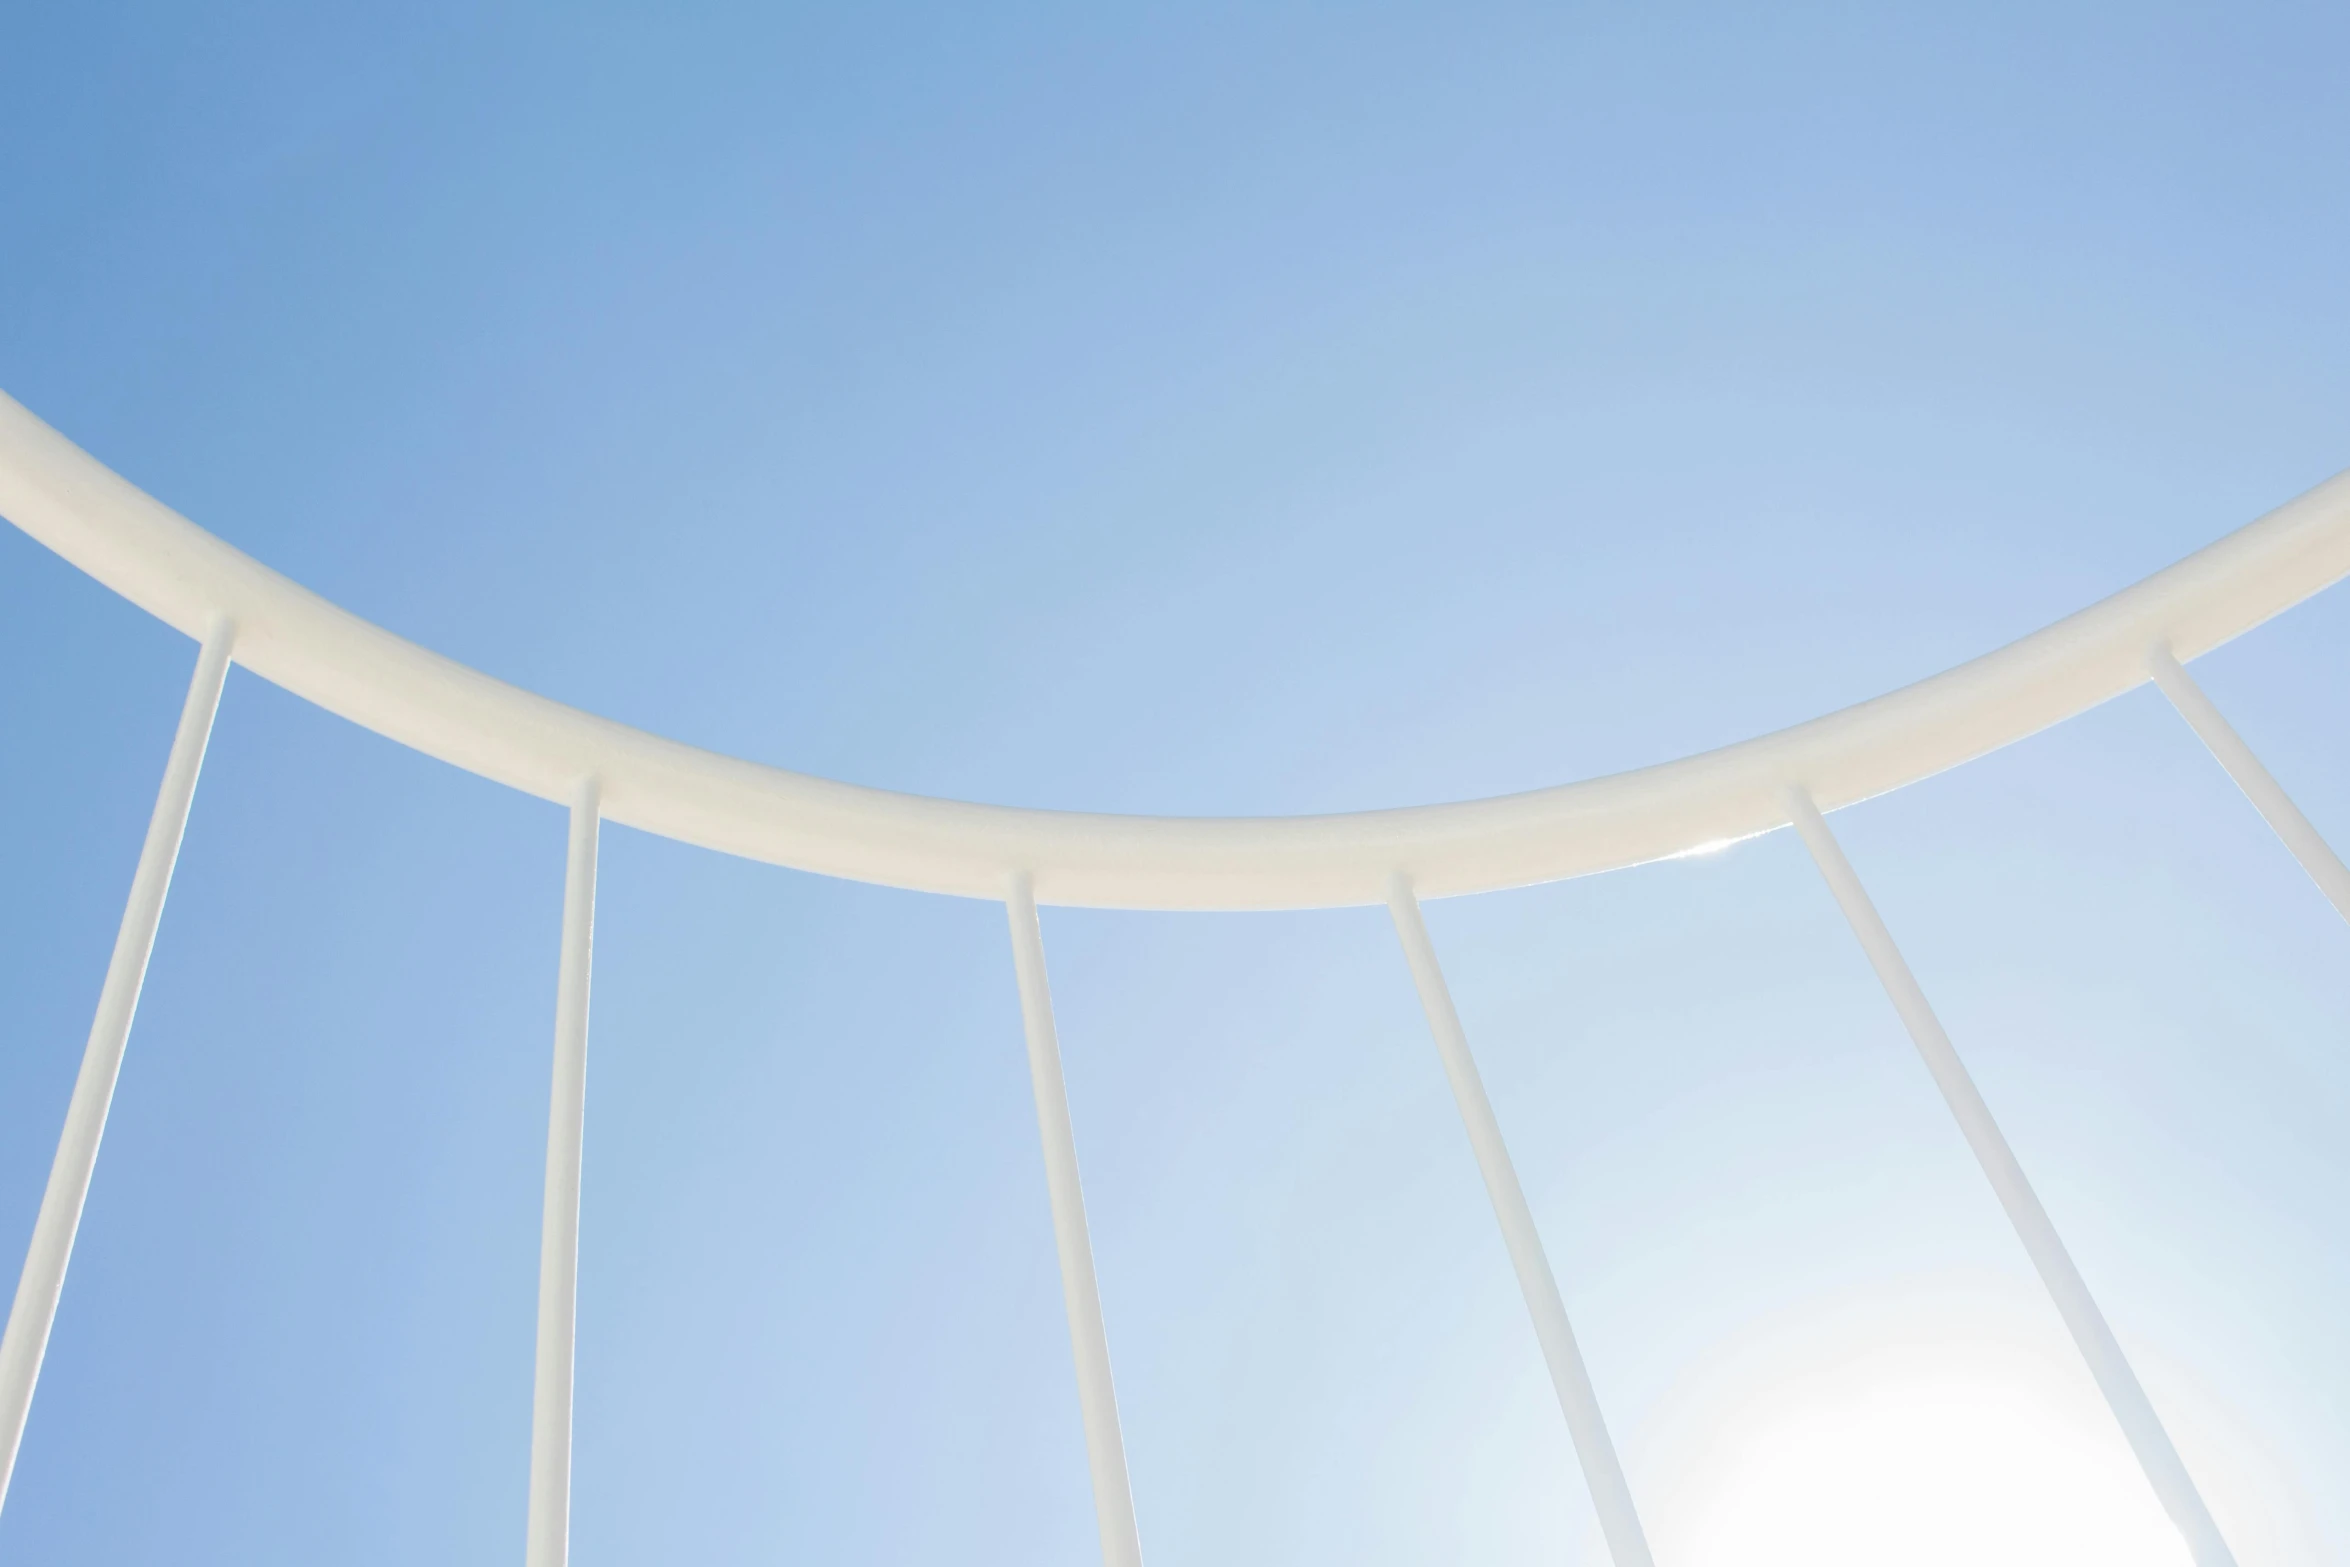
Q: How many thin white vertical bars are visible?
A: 6